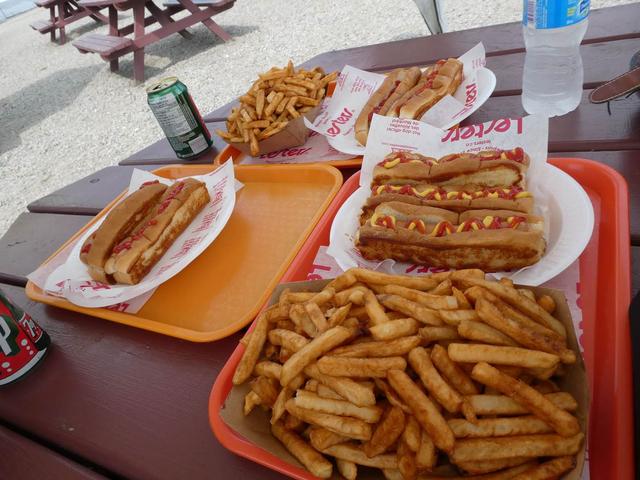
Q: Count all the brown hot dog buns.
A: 7